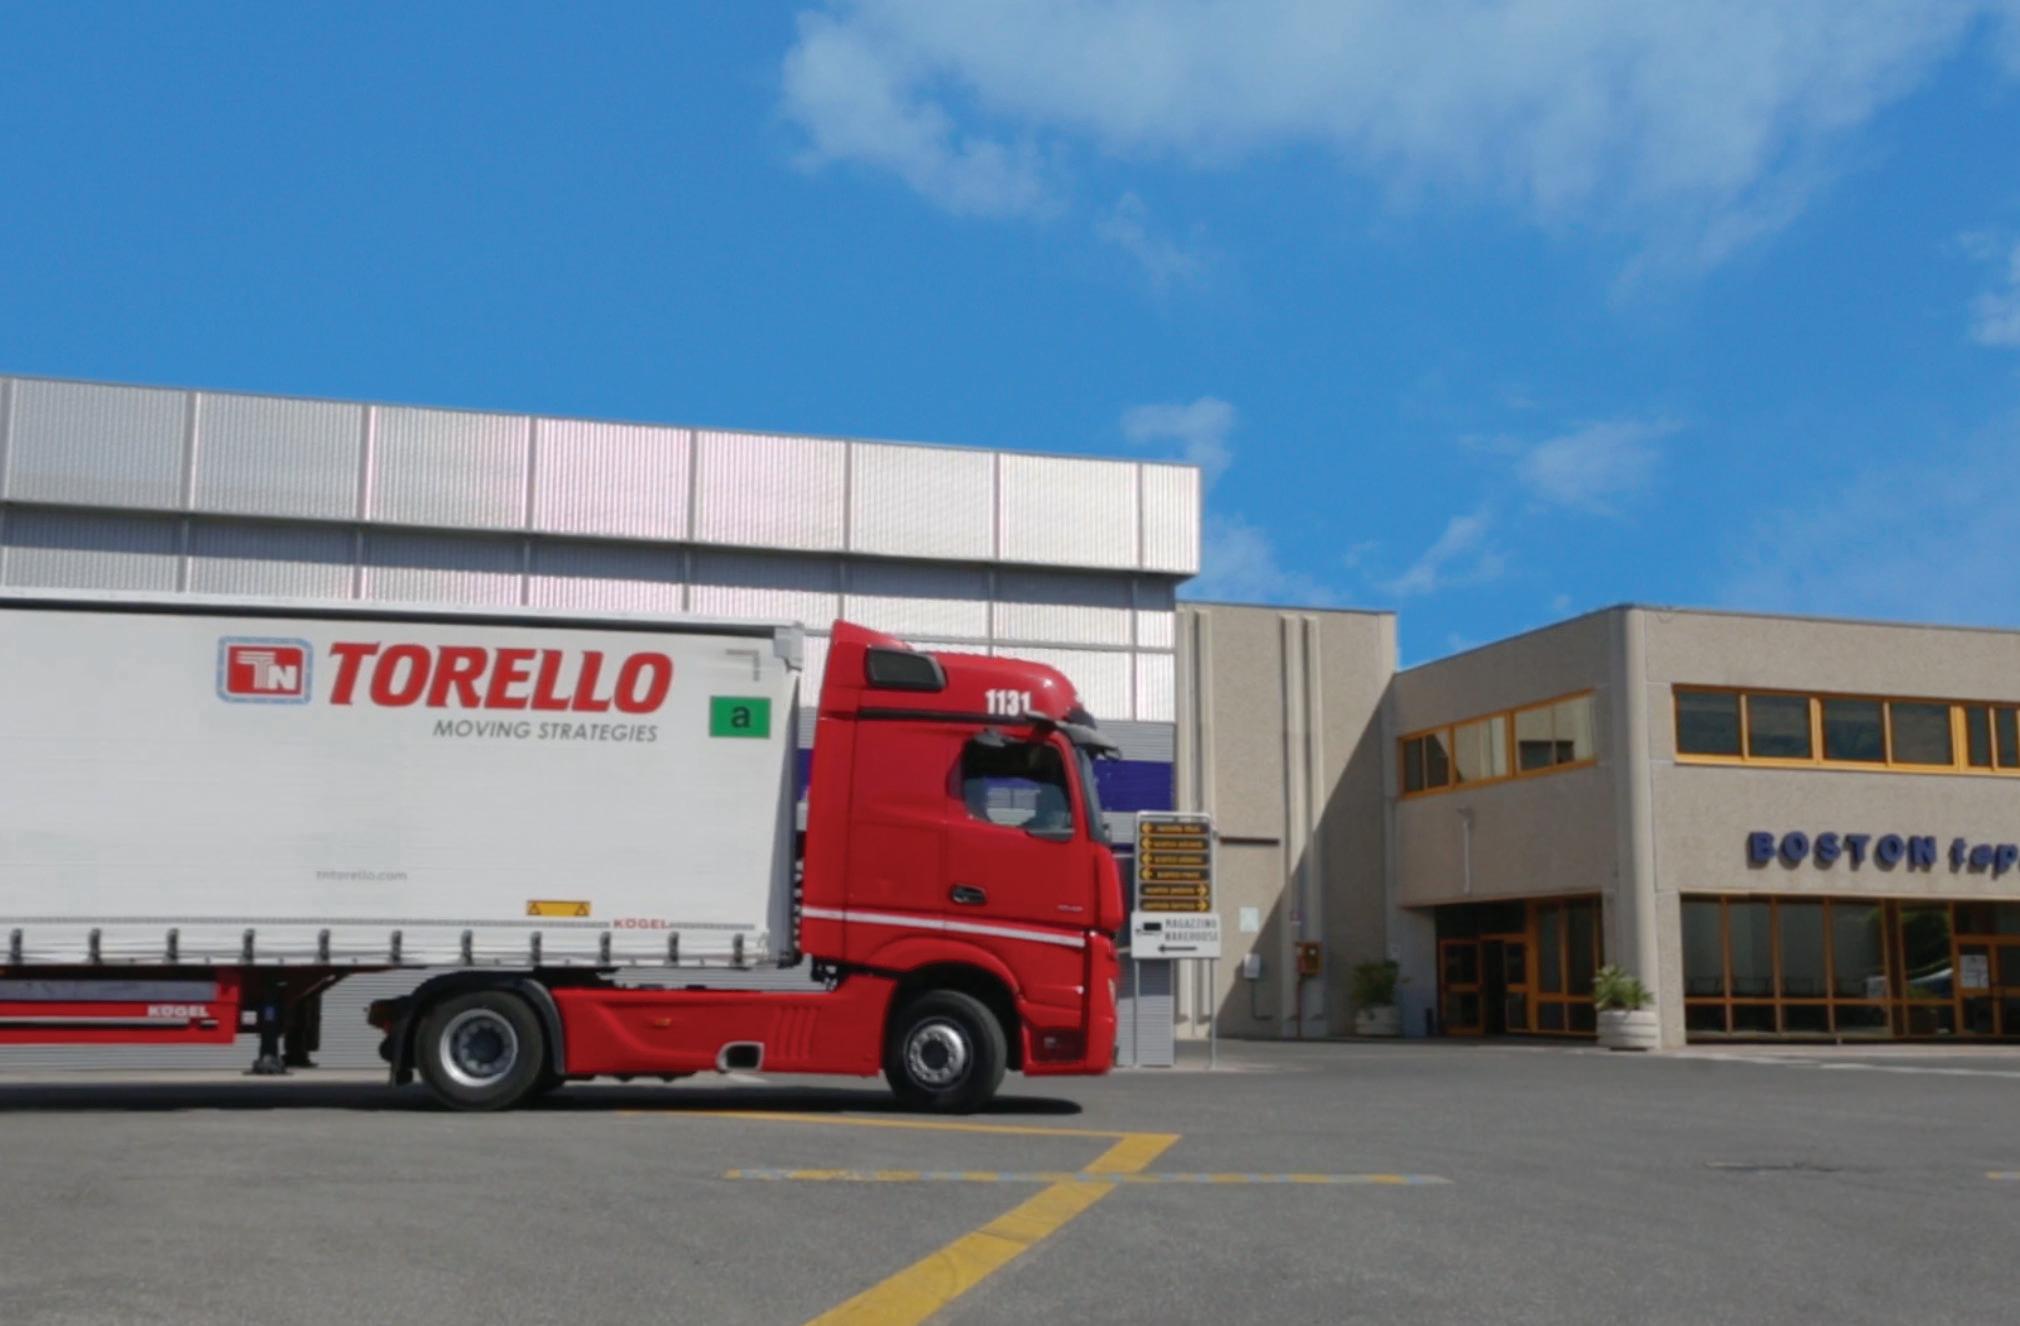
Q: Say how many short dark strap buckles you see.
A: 11